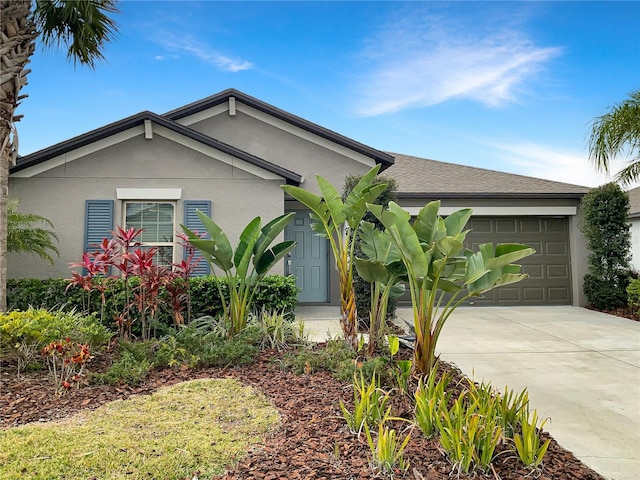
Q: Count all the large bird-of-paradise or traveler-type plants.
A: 4